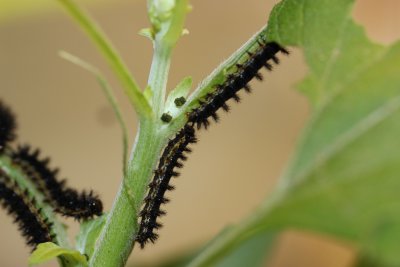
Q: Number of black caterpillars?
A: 5